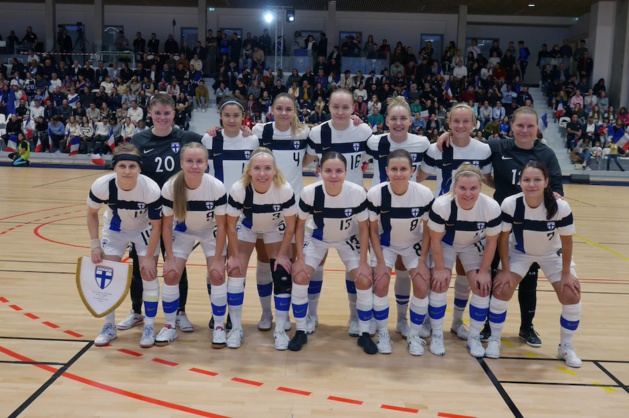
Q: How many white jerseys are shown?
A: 12